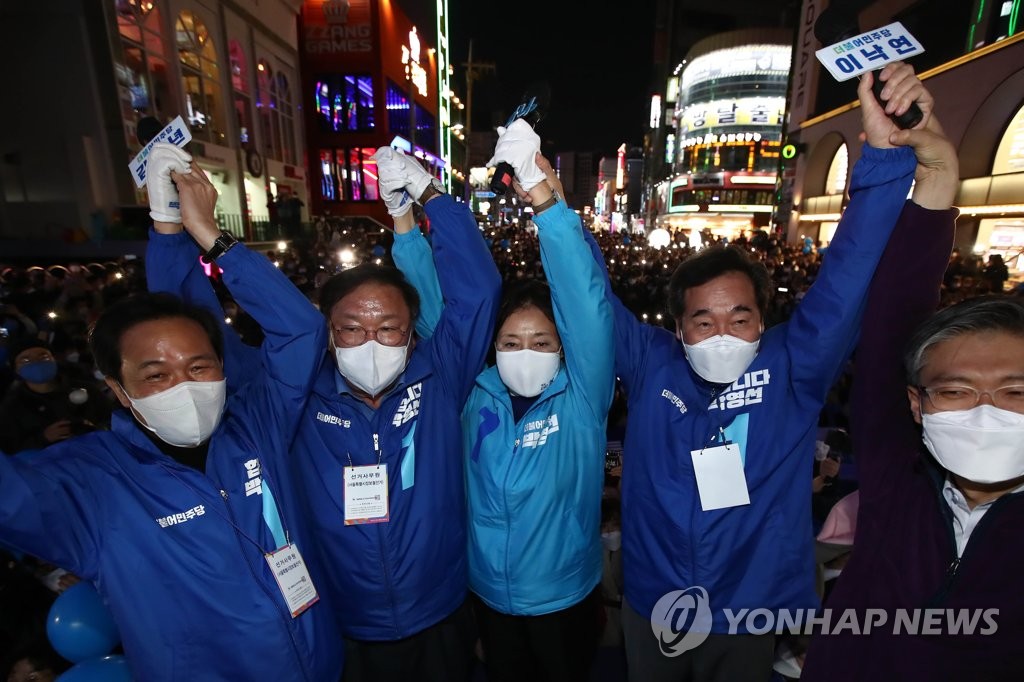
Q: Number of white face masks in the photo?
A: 5